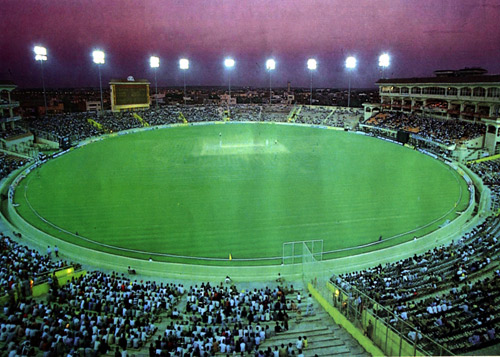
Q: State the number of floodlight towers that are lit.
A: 9